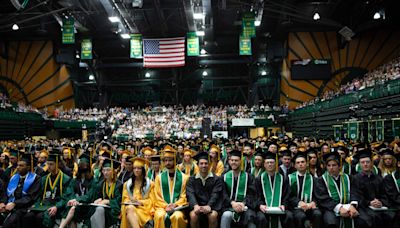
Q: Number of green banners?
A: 6